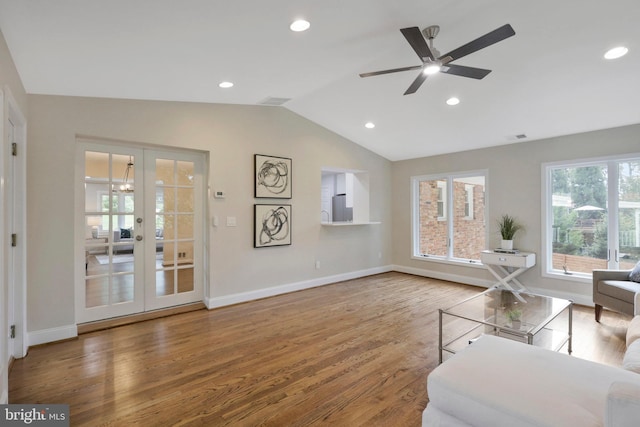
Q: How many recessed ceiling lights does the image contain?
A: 5